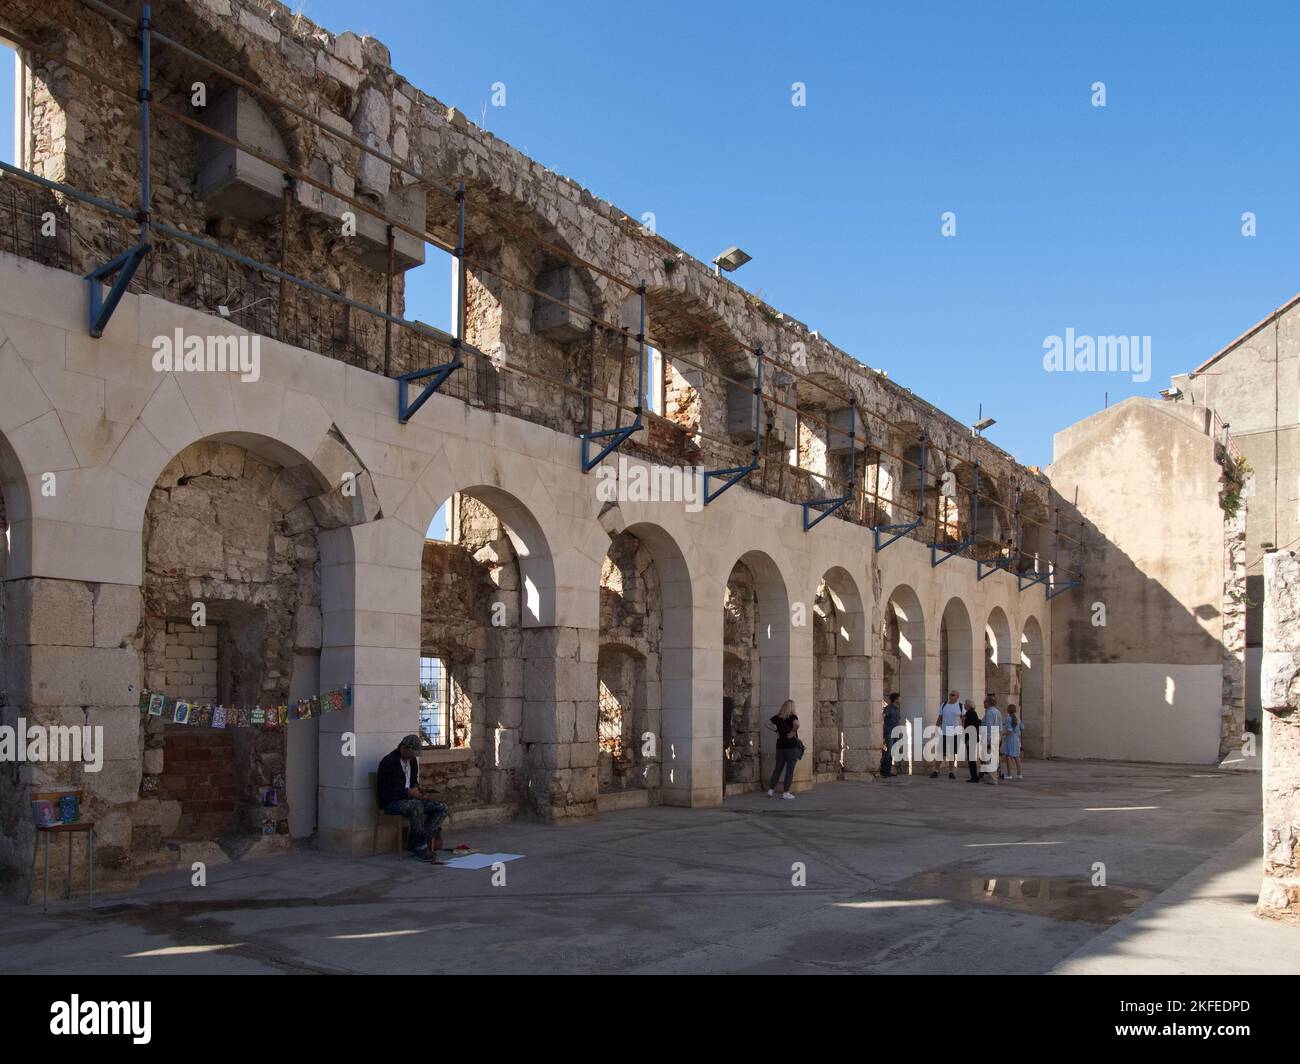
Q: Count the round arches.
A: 10